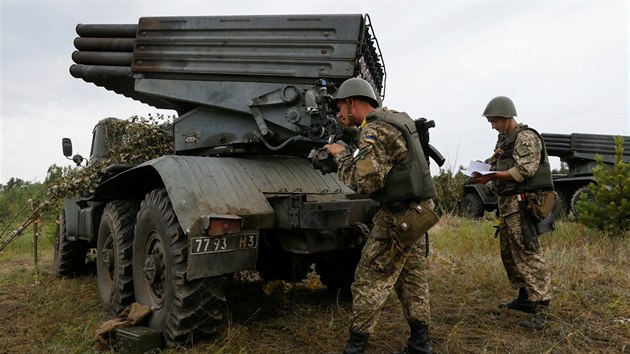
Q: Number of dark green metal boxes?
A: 1